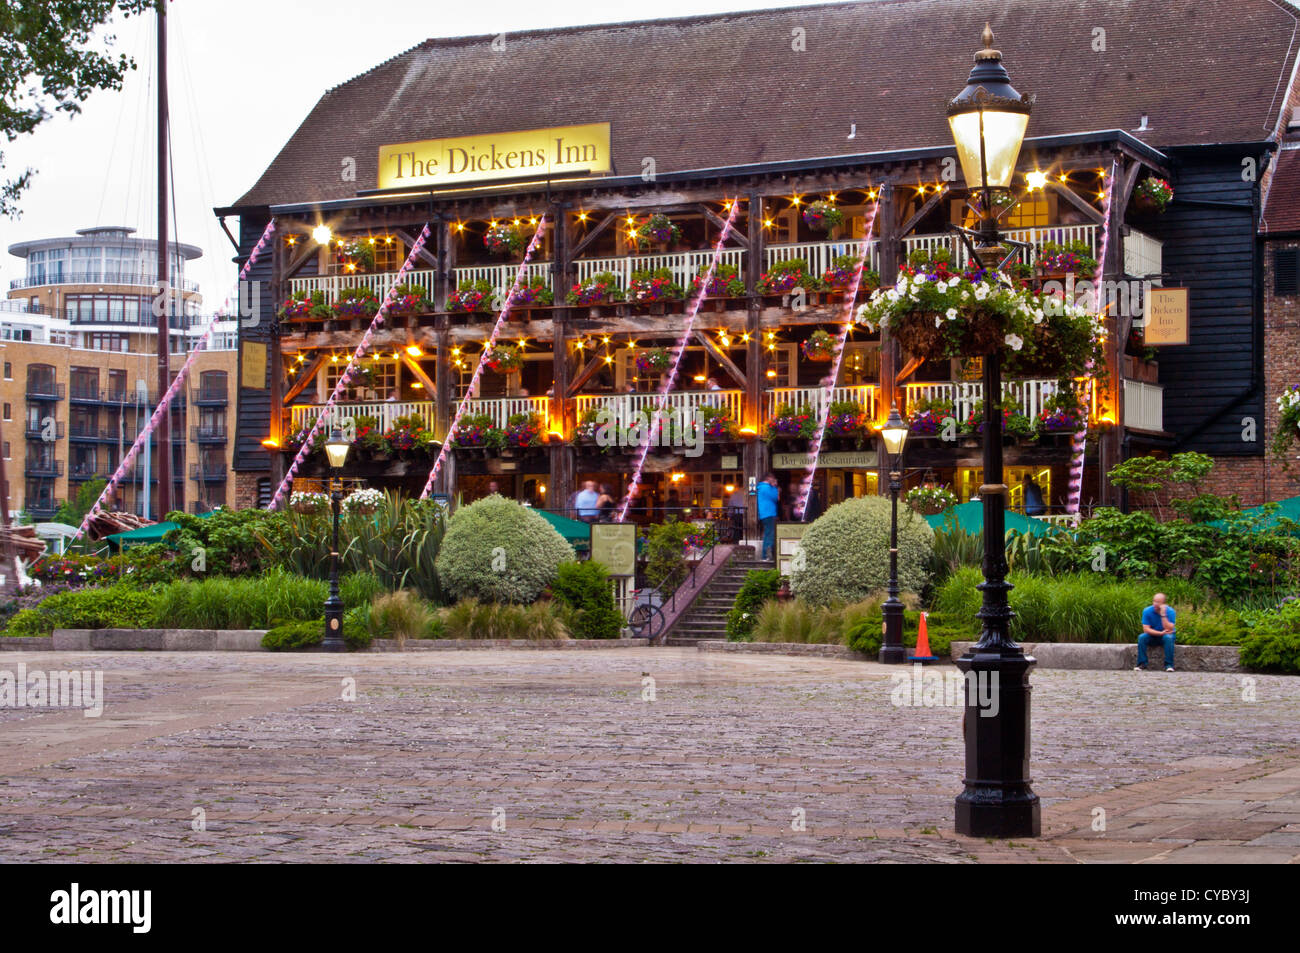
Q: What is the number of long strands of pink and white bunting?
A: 6